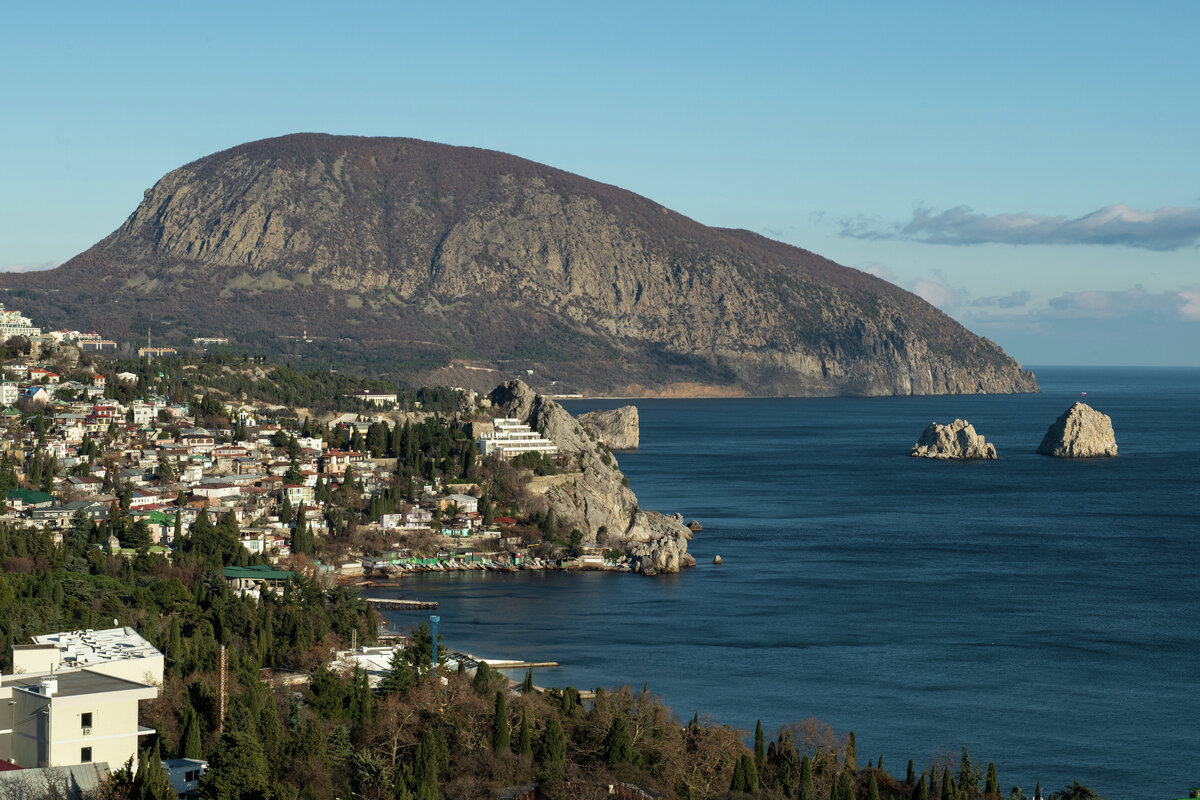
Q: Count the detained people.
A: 0